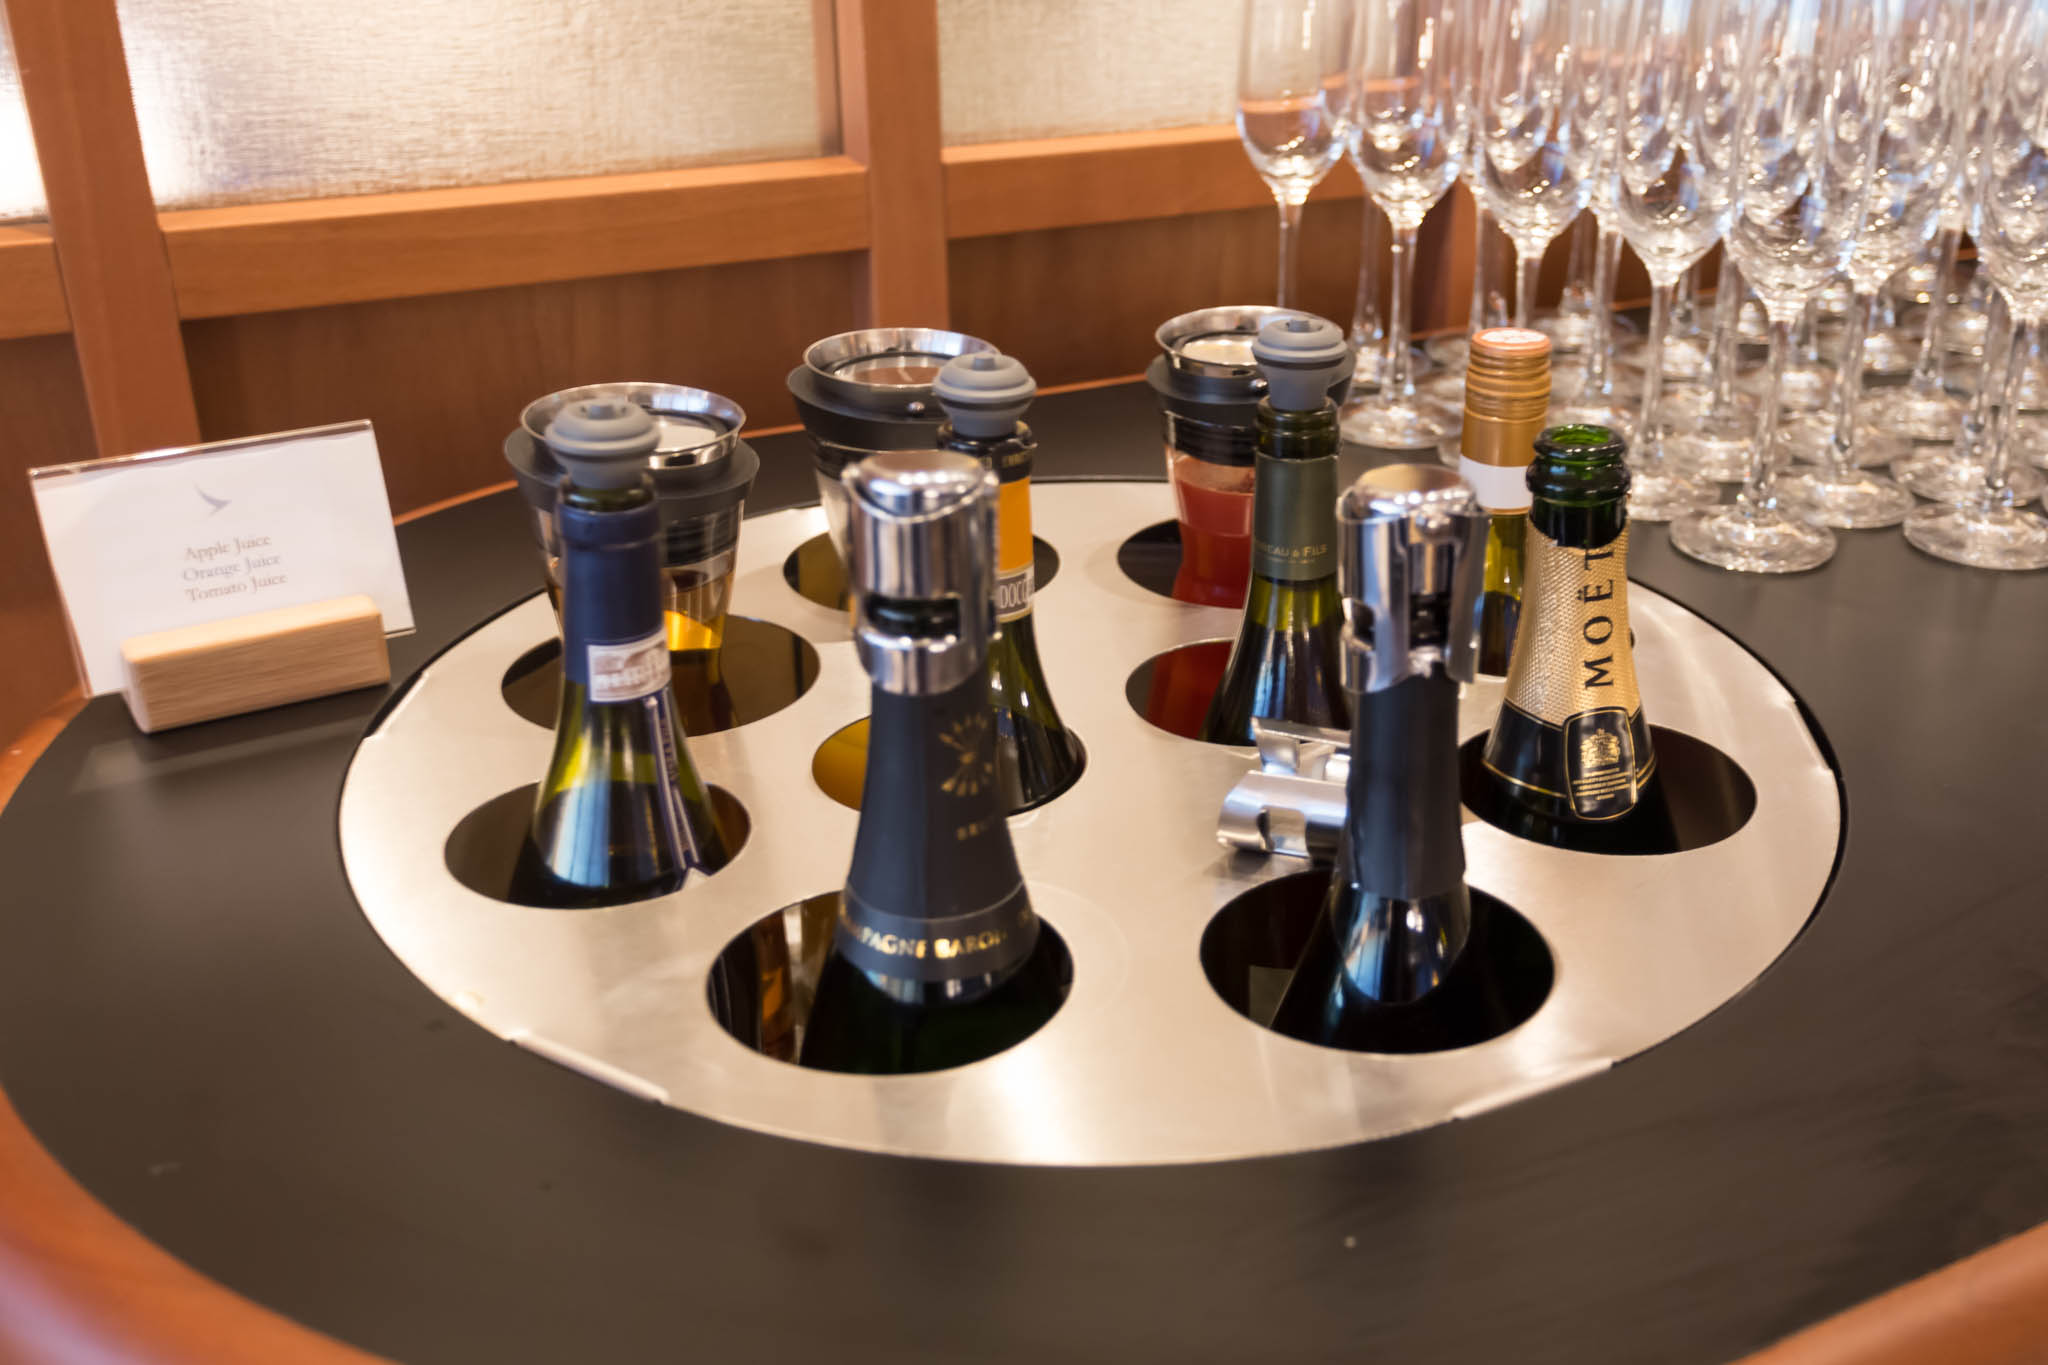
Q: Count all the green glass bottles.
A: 7